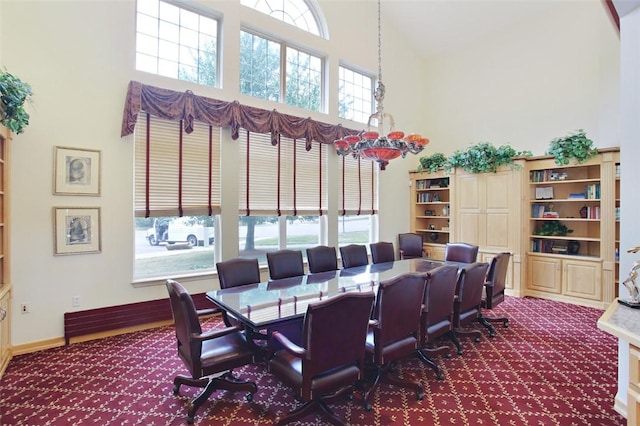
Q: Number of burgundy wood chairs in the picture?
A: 13